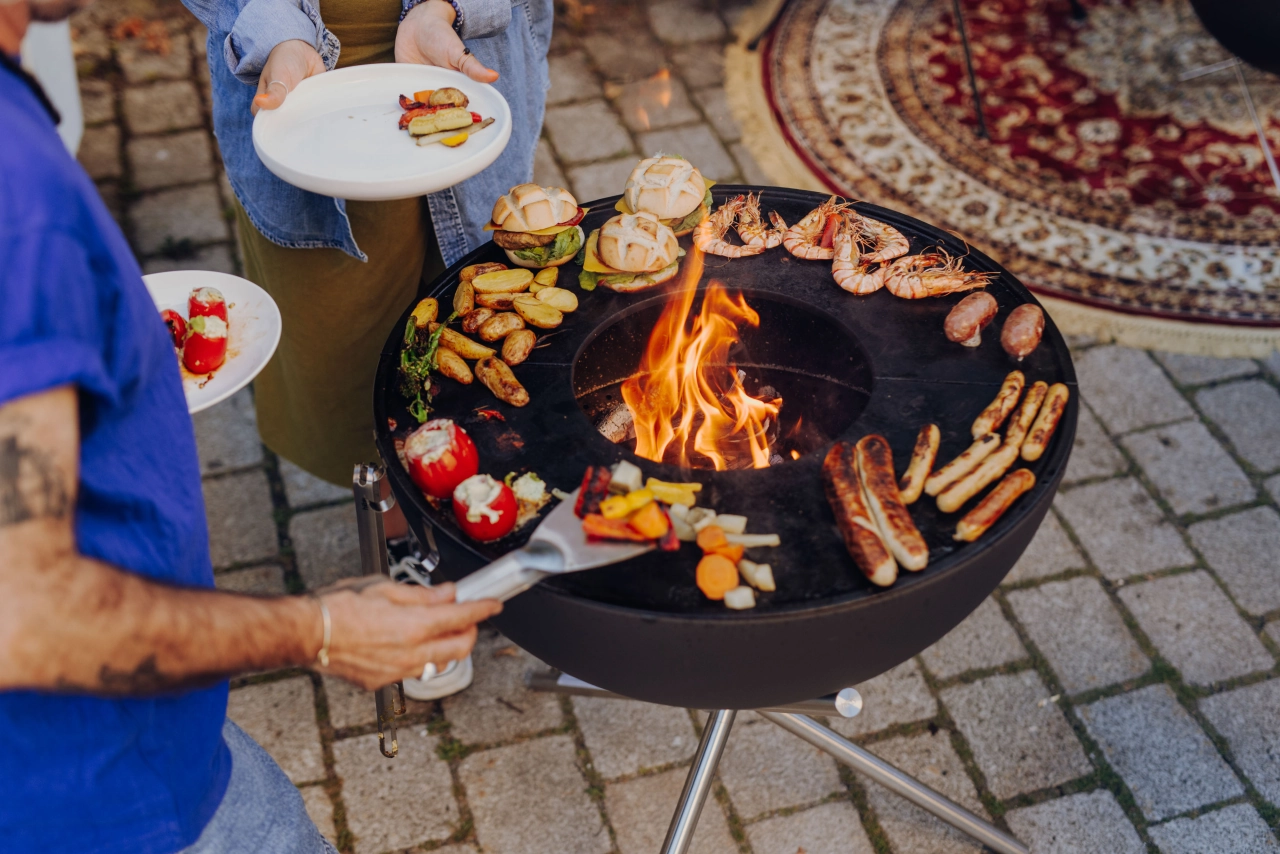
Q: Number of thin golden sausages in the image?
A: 7